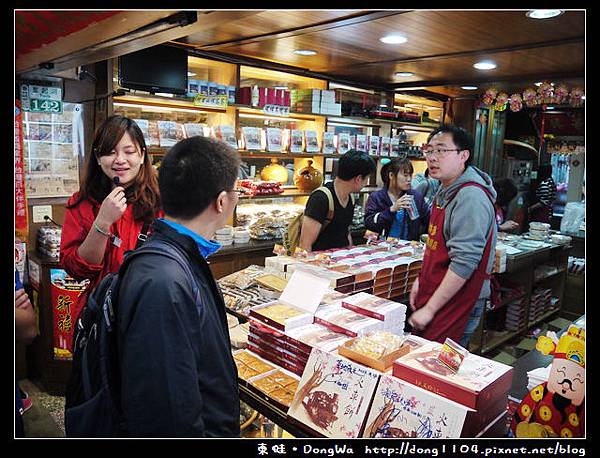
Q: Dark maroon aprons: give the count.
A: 1